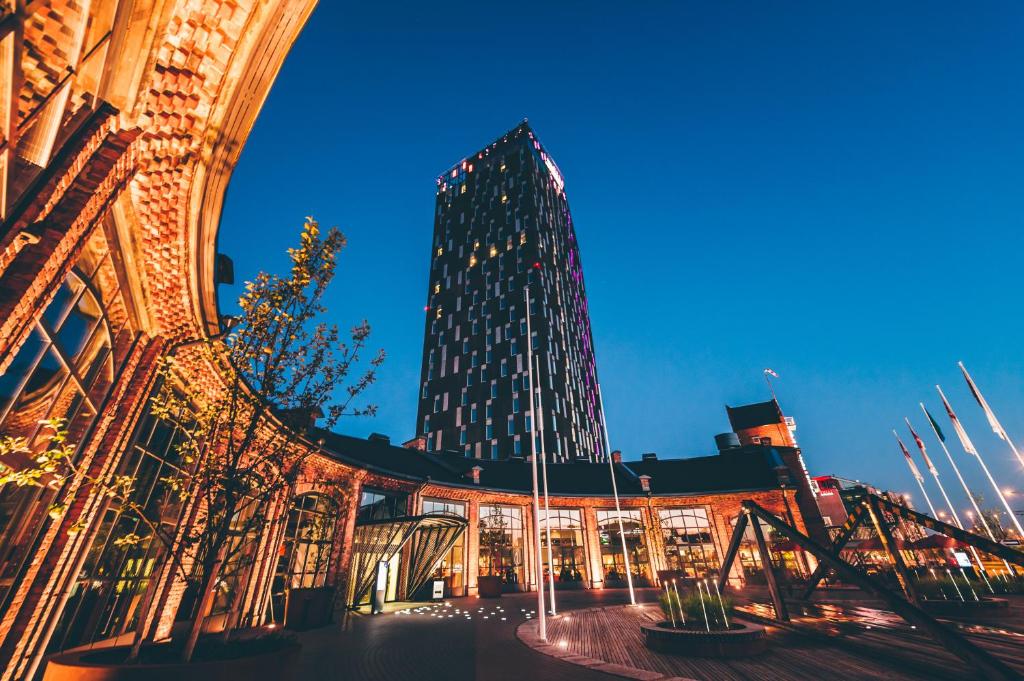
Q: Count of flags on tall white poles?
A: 5